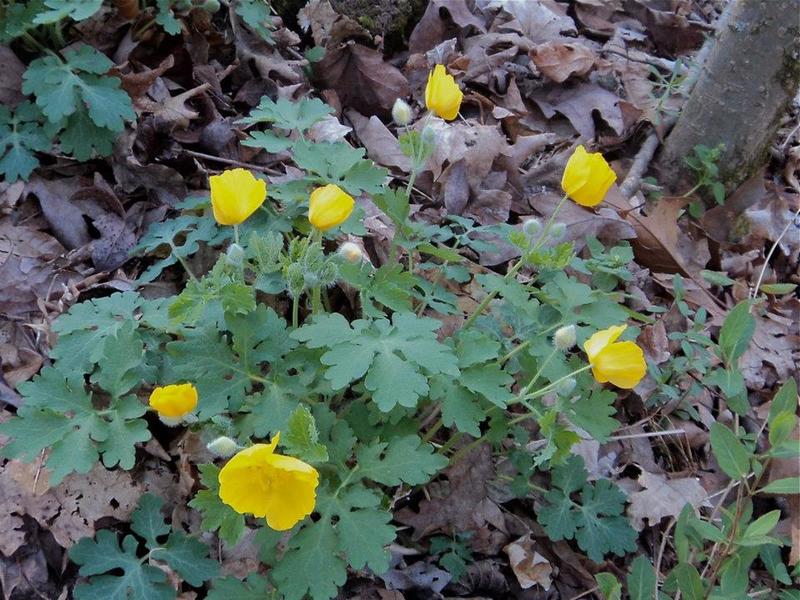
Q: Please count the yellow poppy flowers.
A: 7